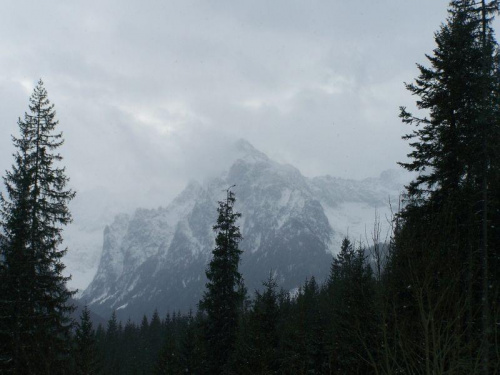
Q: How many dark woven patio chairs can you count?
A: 0